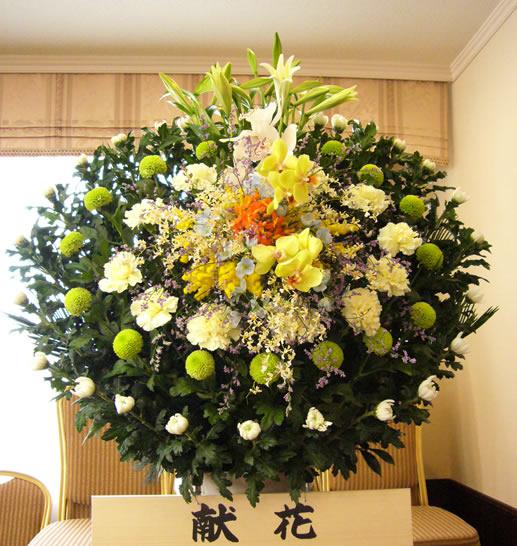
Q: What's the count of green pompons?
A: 15